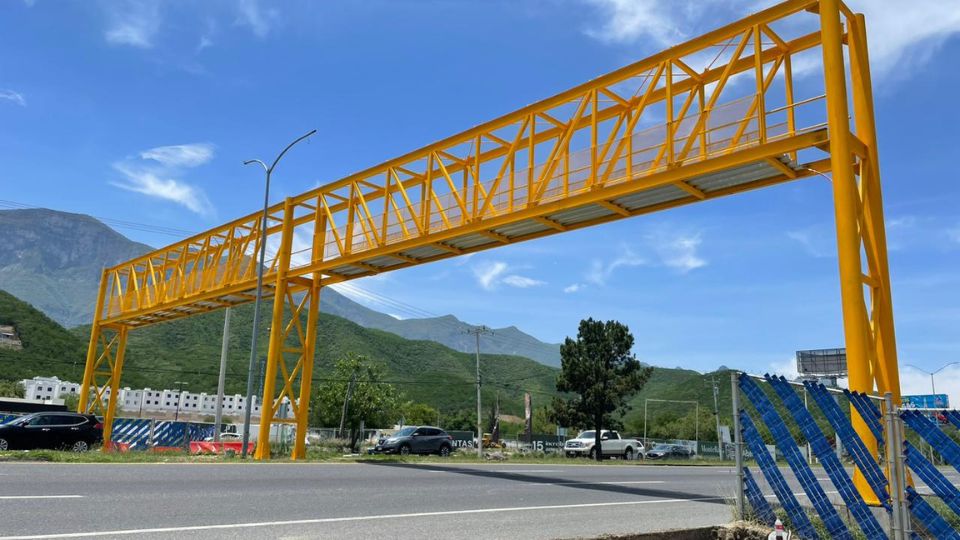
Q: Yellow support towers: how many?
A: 3